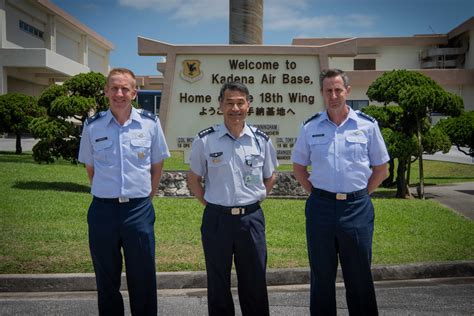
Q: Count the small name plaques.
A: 2